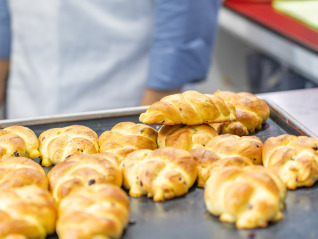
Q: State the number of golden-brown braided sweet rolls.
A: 14